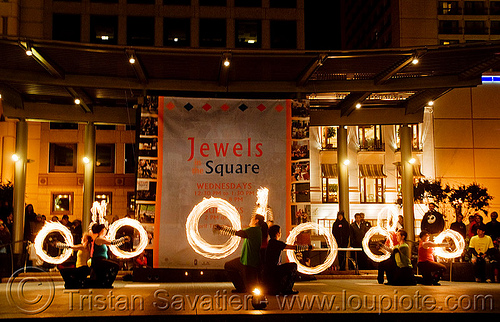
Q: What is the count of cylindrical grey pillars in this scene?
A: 4